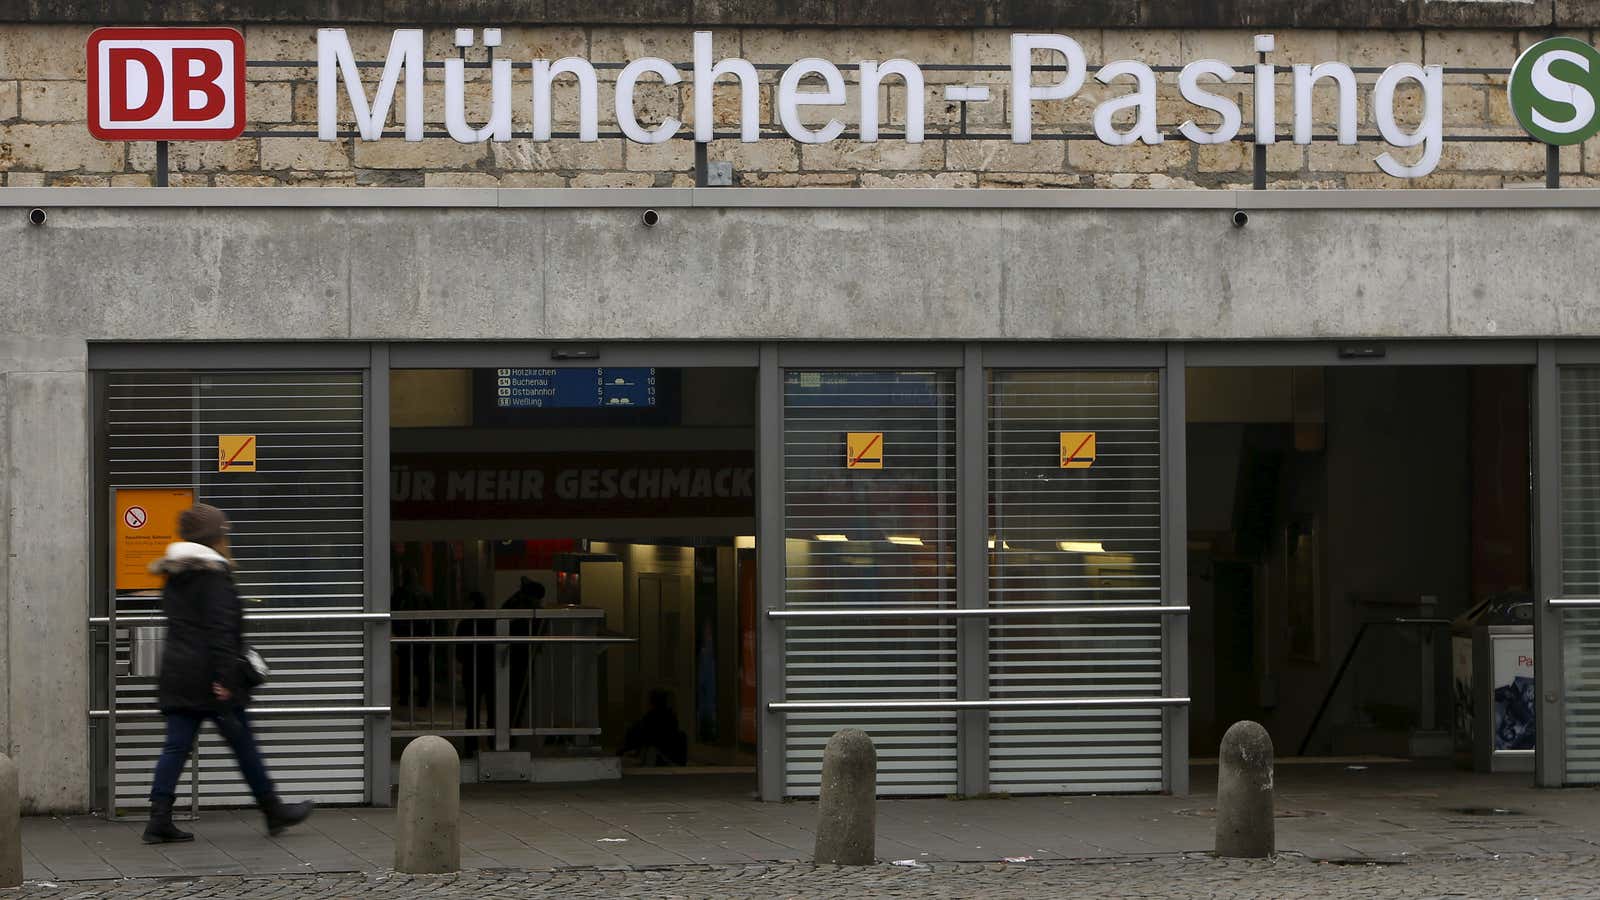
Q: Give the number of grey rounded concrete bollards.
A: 4